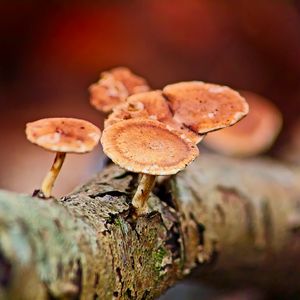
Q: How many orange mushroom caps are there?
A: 6